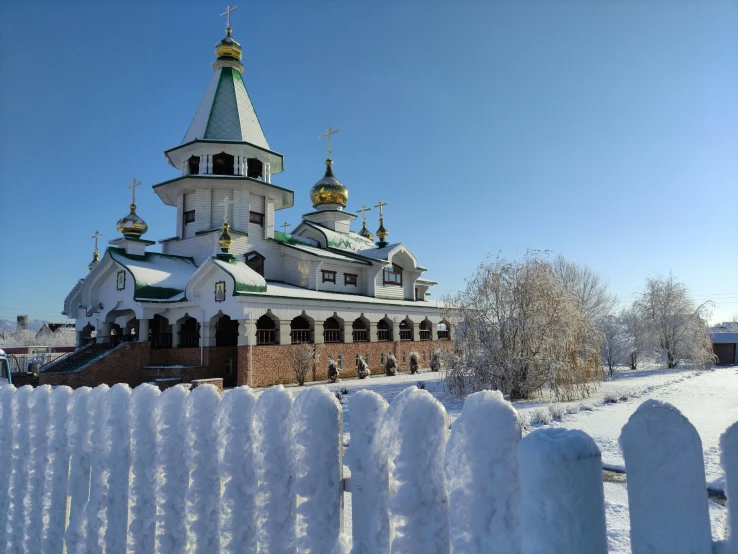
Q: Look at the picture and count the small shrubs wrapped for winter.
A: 5